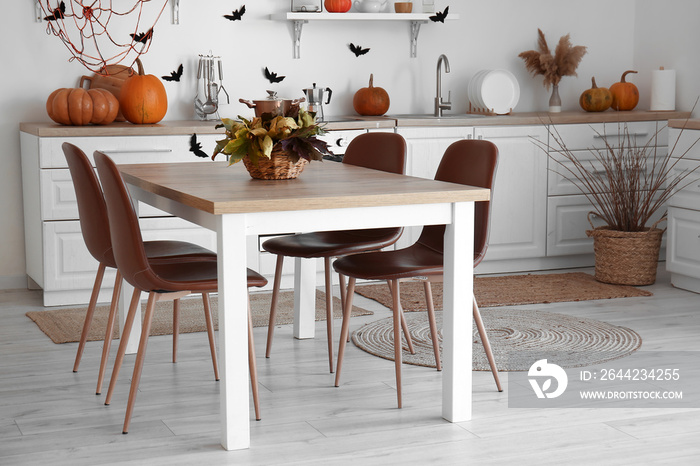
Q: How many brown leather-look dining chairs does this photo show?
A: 4